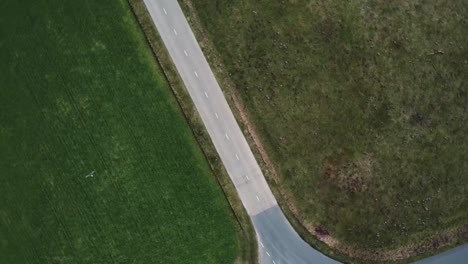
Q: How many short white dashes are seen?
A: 13